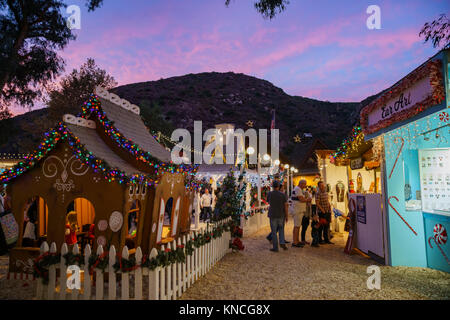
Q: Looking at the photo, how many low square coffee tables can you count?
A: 0